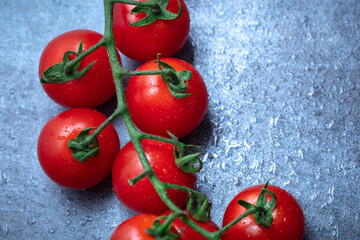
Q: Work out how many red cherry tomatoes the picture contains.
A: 8